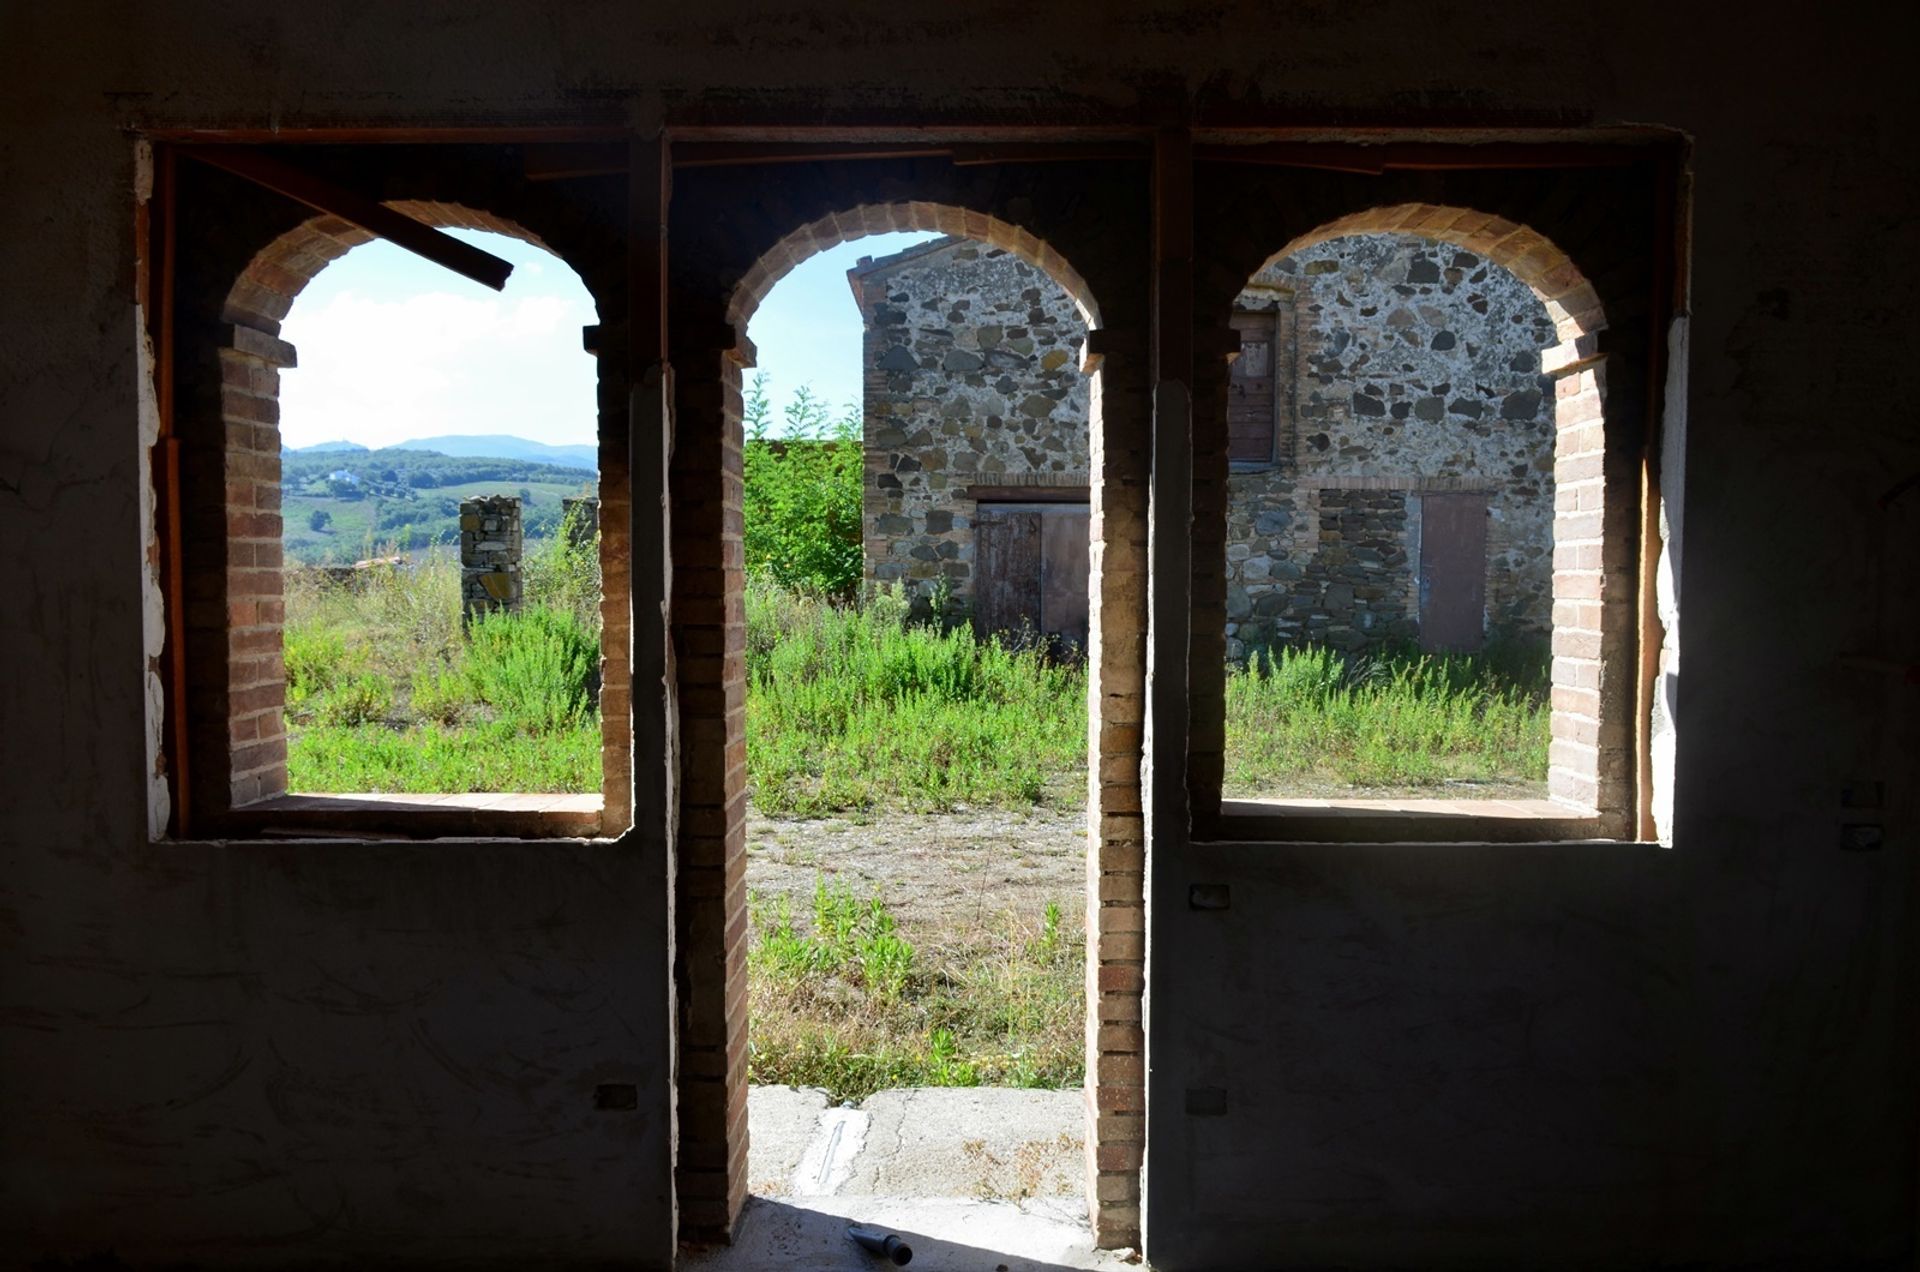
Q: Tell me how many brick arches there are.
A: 3